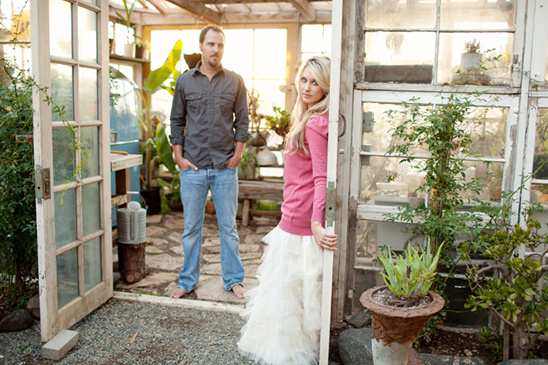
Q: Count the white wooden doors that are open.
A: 2